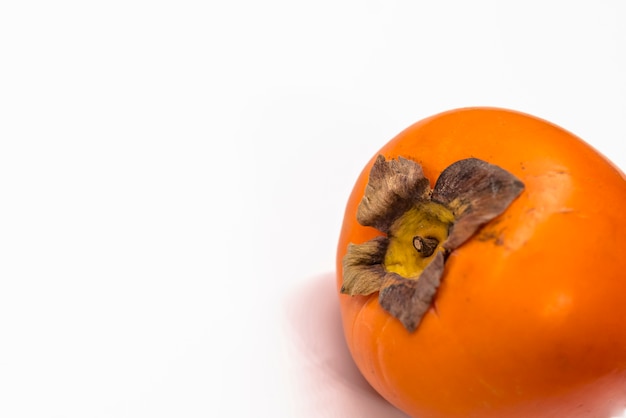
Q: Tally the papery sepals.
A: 4